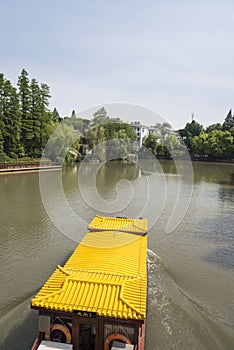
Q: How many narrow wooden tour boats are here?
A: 1